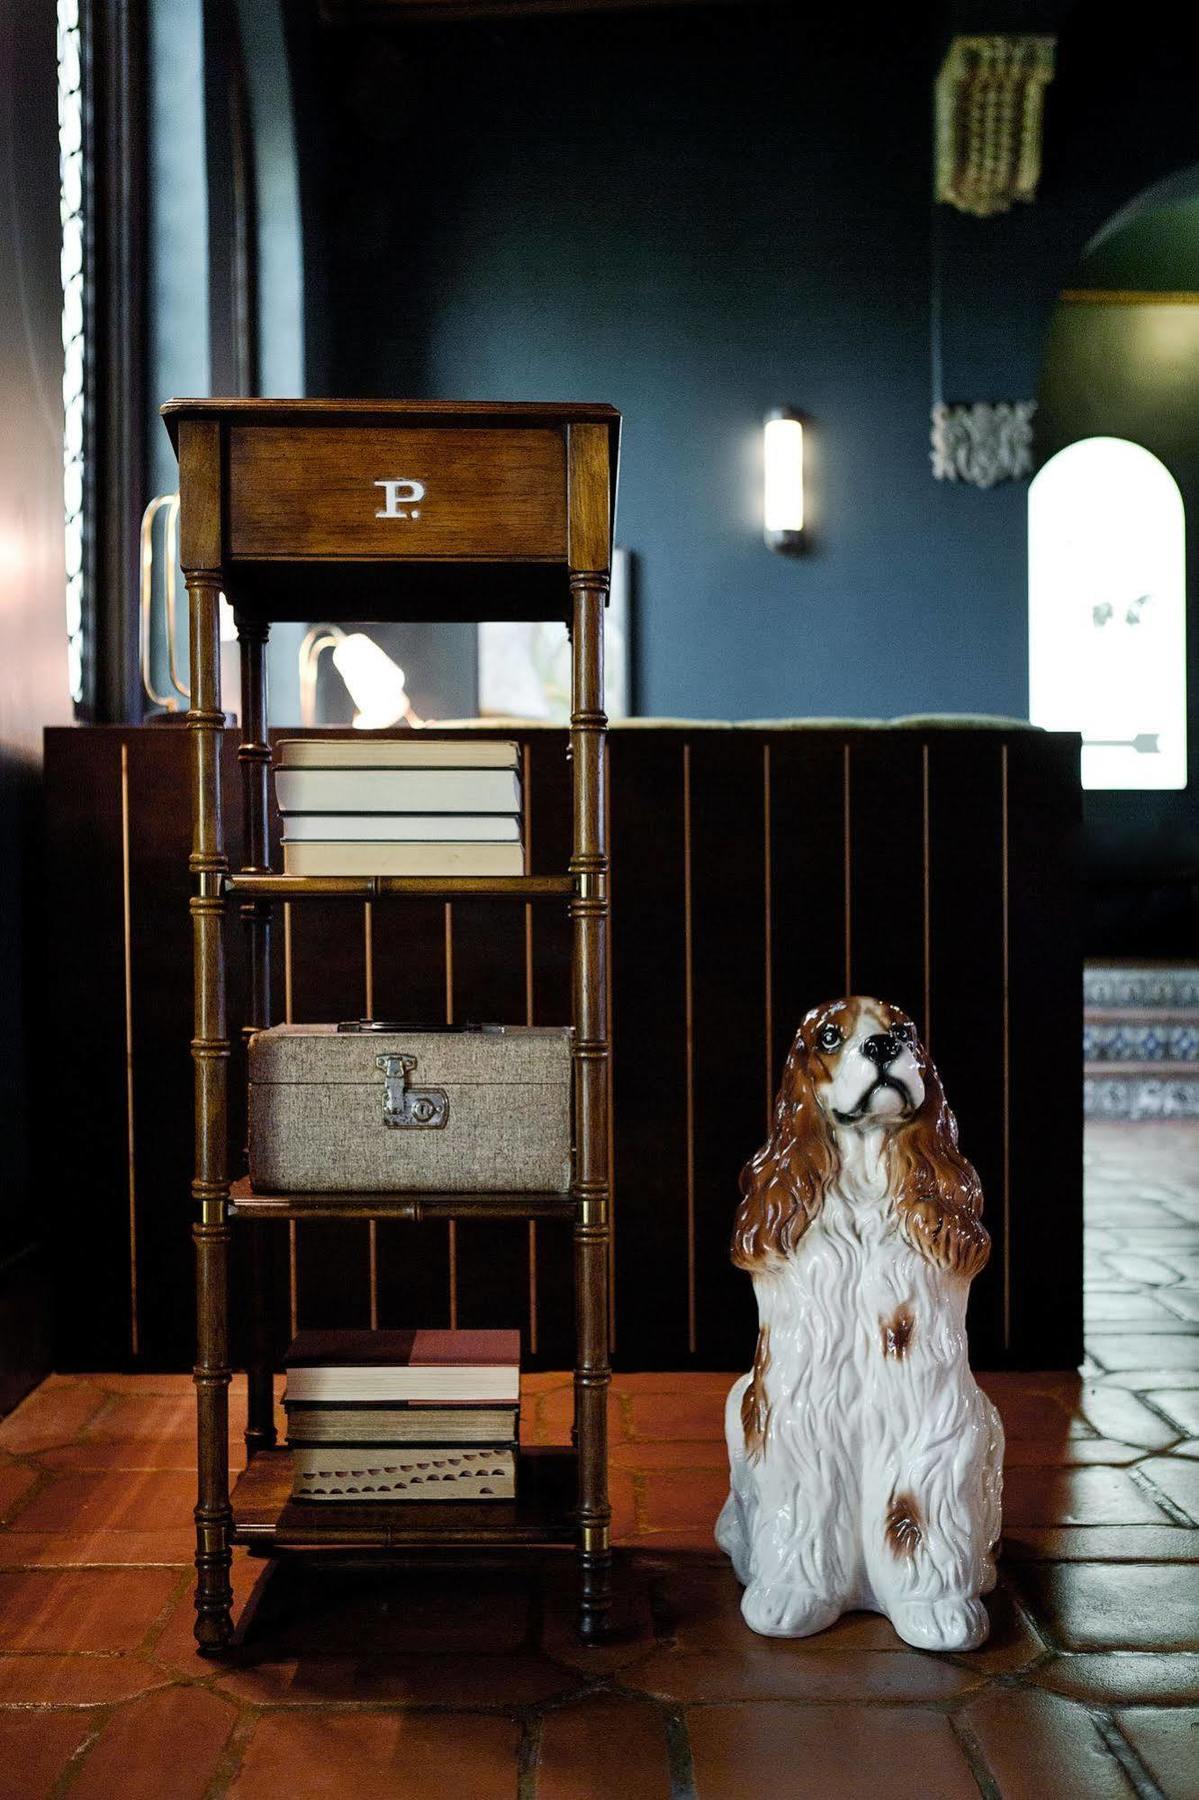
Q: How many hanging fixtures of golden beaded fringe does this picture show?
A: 1